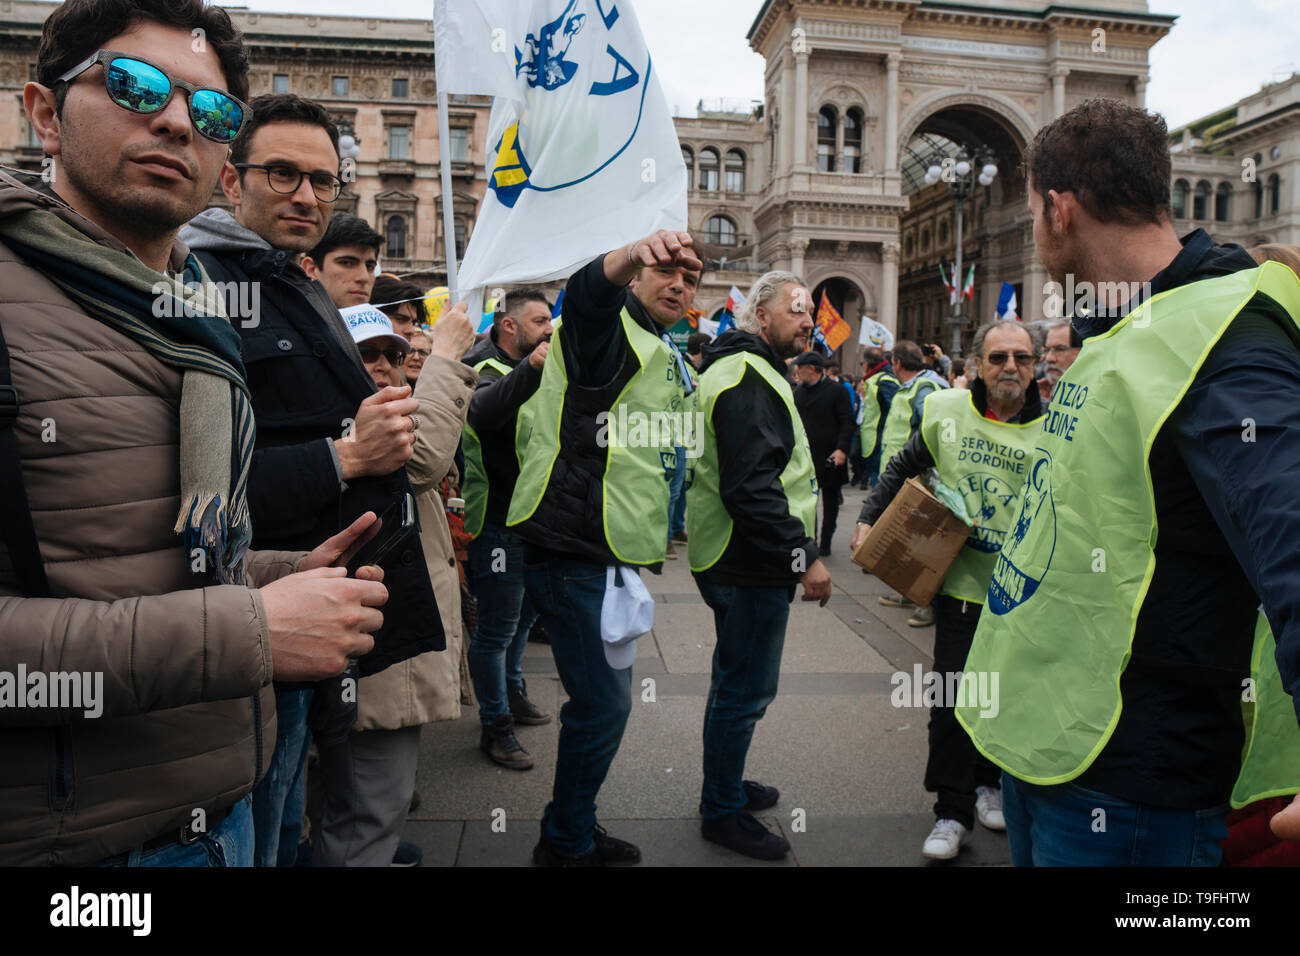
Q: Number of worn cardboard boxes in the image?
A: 1